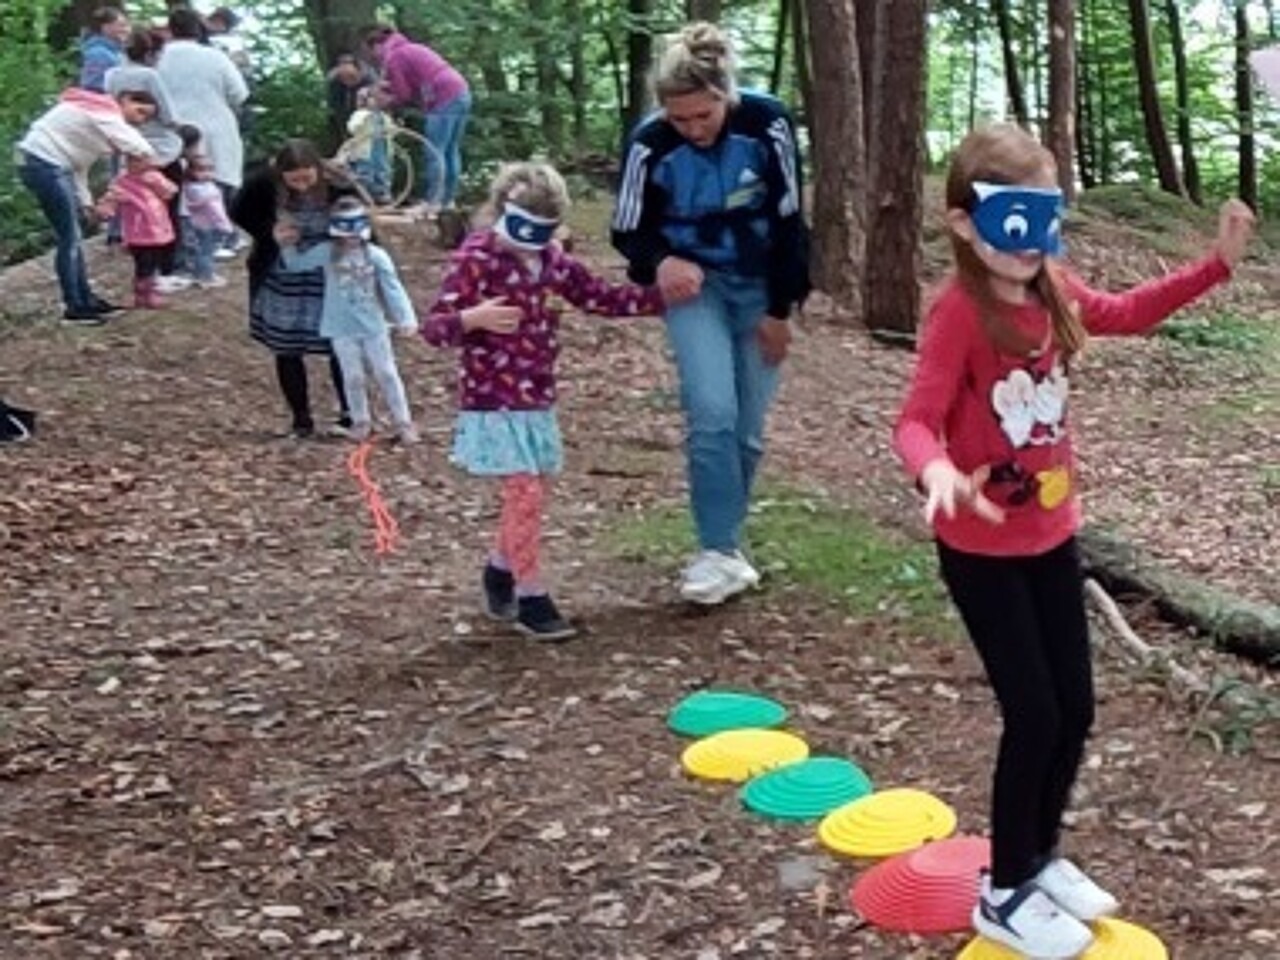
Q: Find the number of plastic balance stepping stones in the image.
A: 6